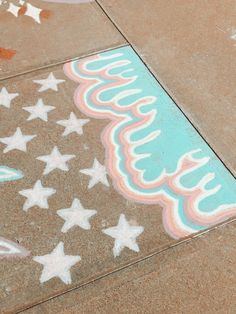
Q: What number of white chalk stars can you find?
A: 11